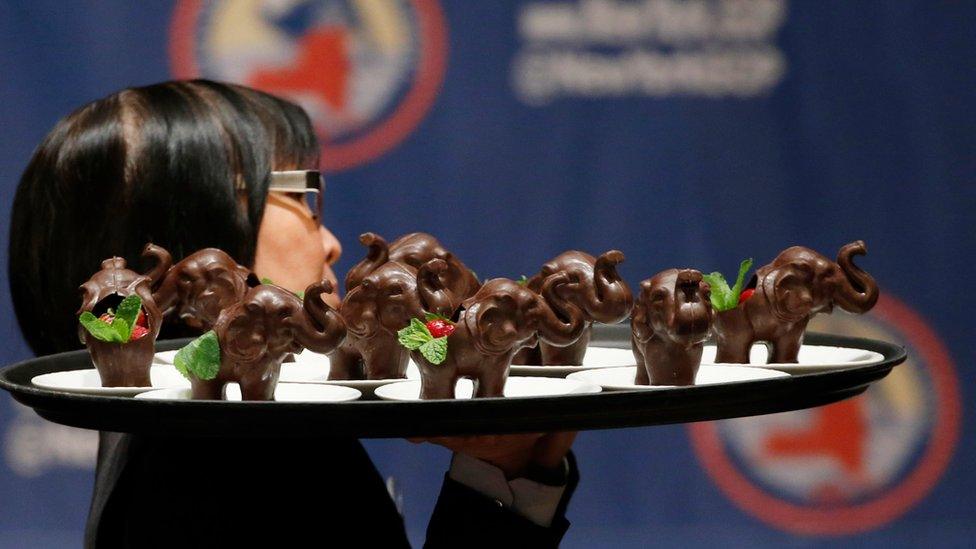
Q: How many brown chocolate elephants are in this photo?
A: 9